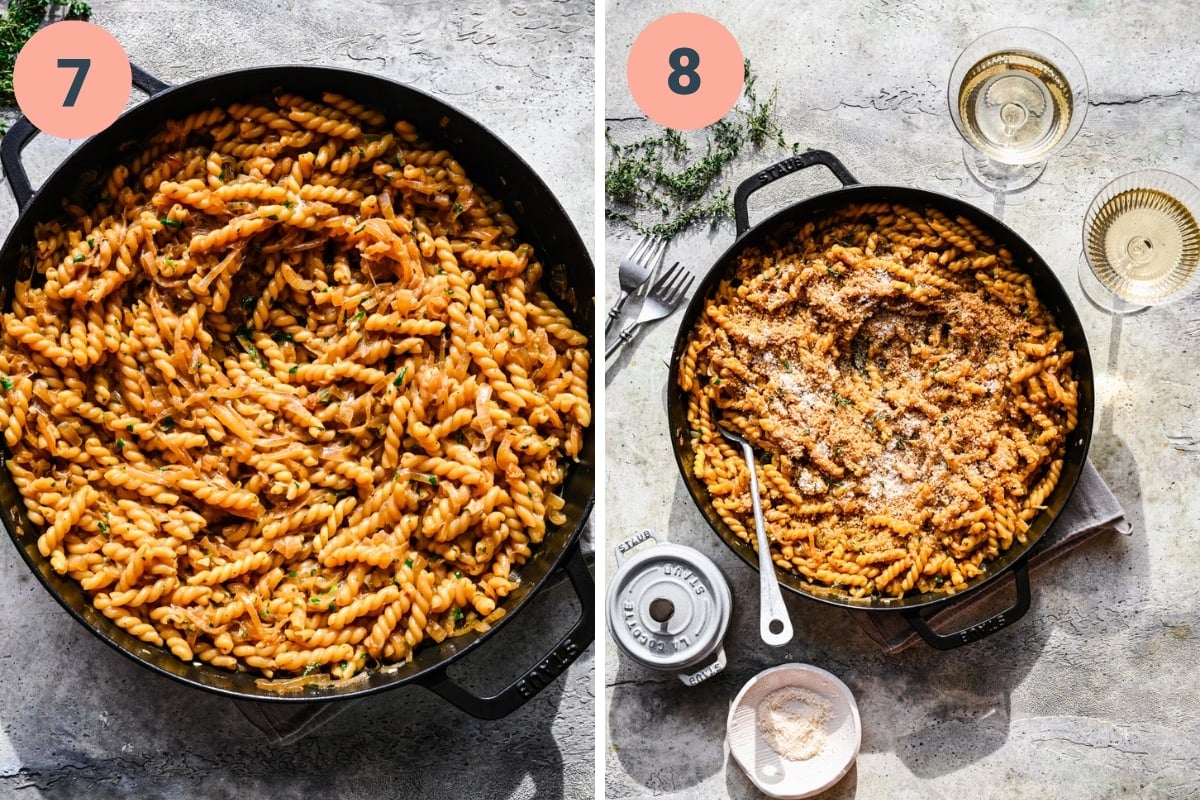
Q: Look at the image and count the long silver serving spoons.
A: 1